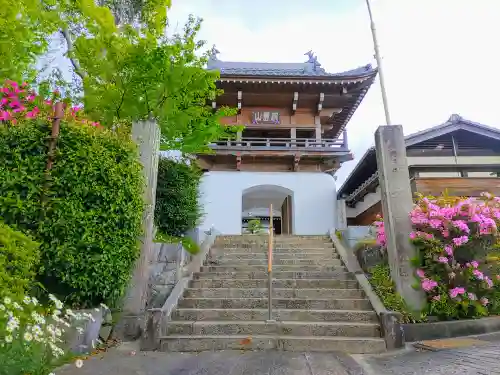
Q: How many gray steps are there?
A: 14